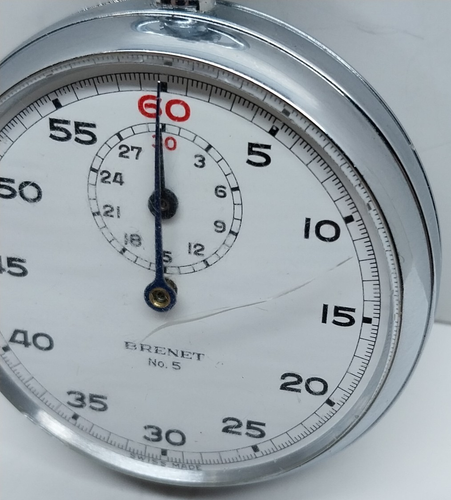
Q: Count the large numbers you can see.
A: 12